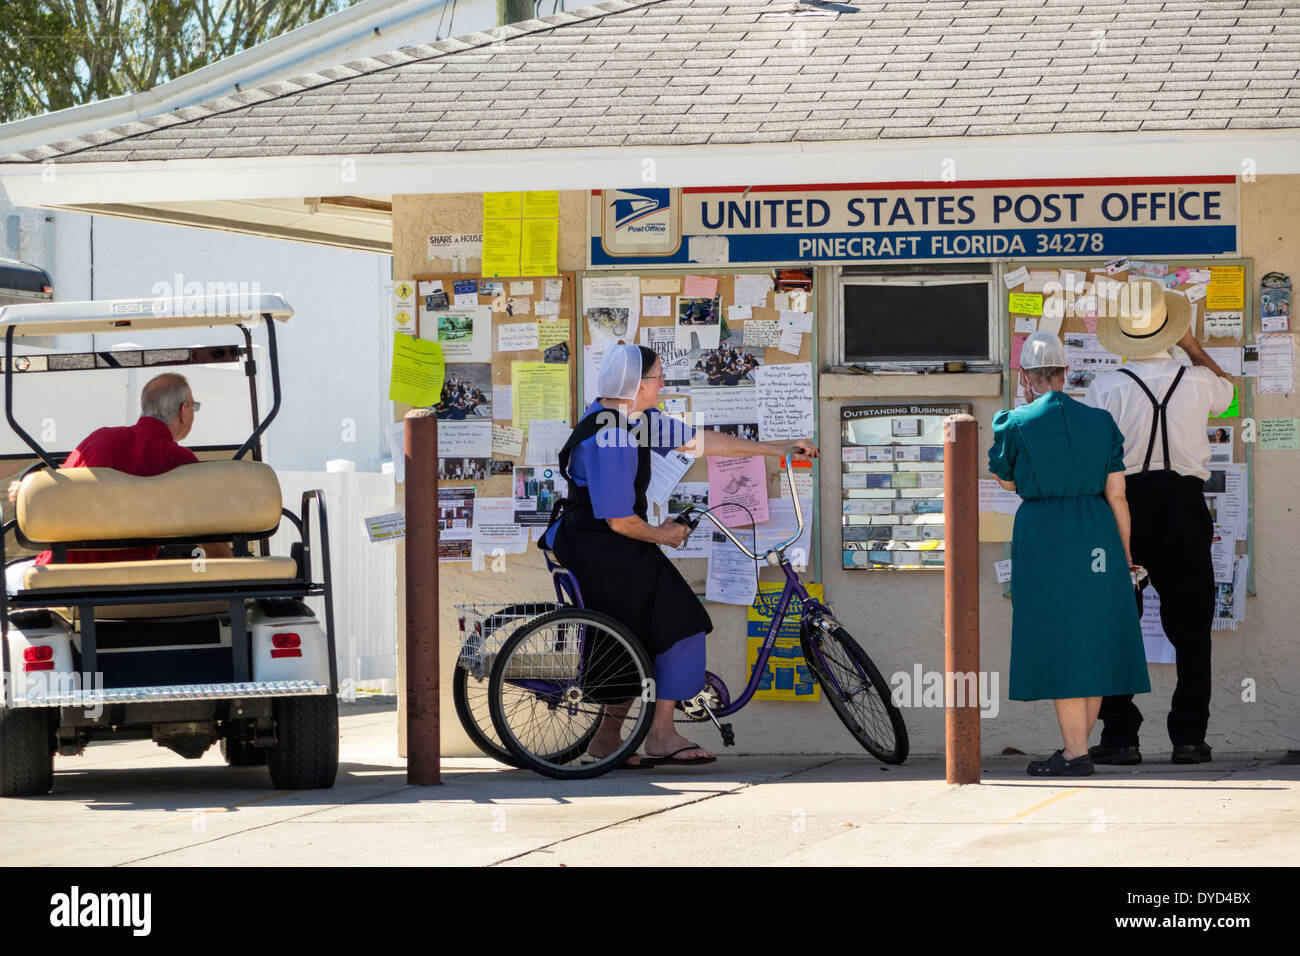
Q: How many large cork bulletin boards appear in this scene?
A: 3